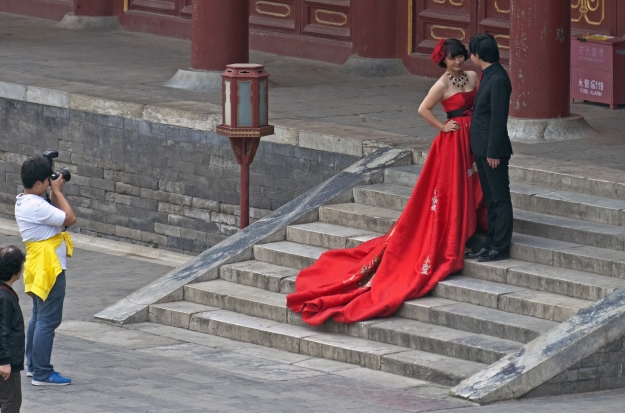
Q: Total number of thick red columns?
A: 4